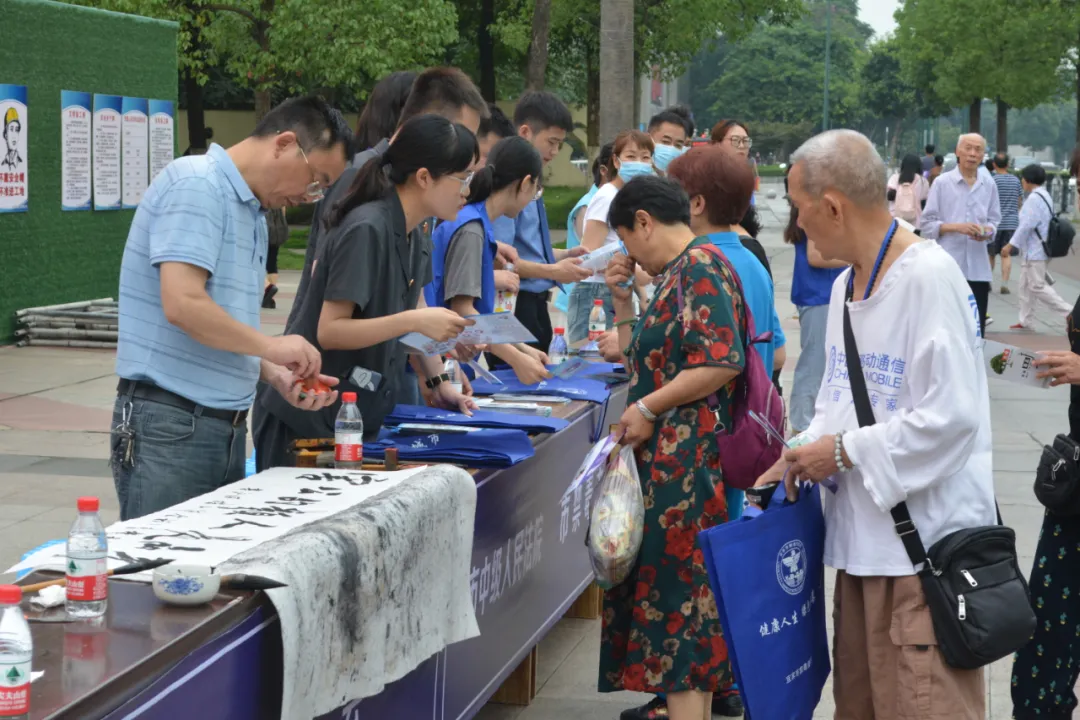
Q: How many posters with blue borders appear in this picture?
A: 5